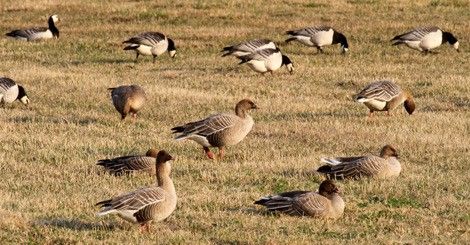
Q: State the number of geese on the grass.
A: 14